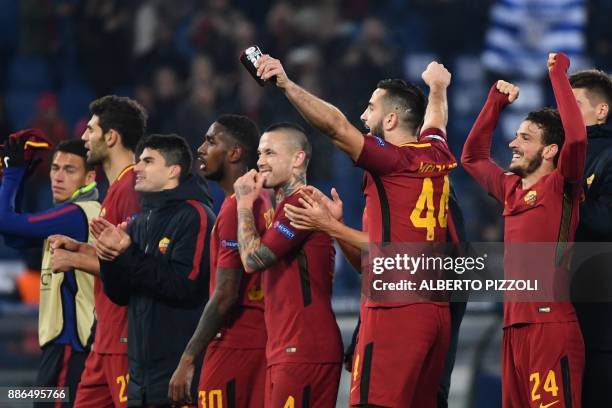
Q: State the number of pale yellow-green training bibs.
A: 1